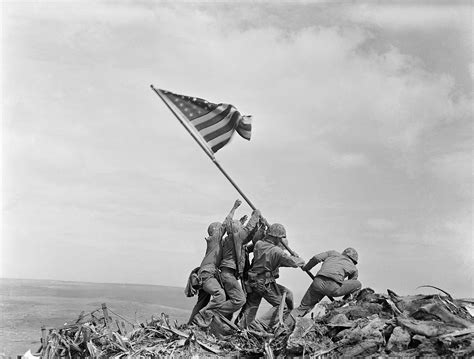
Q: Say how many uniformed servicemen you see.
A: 6